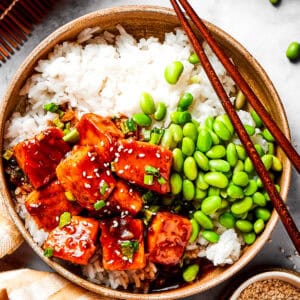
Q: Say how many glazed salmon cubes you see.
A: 9